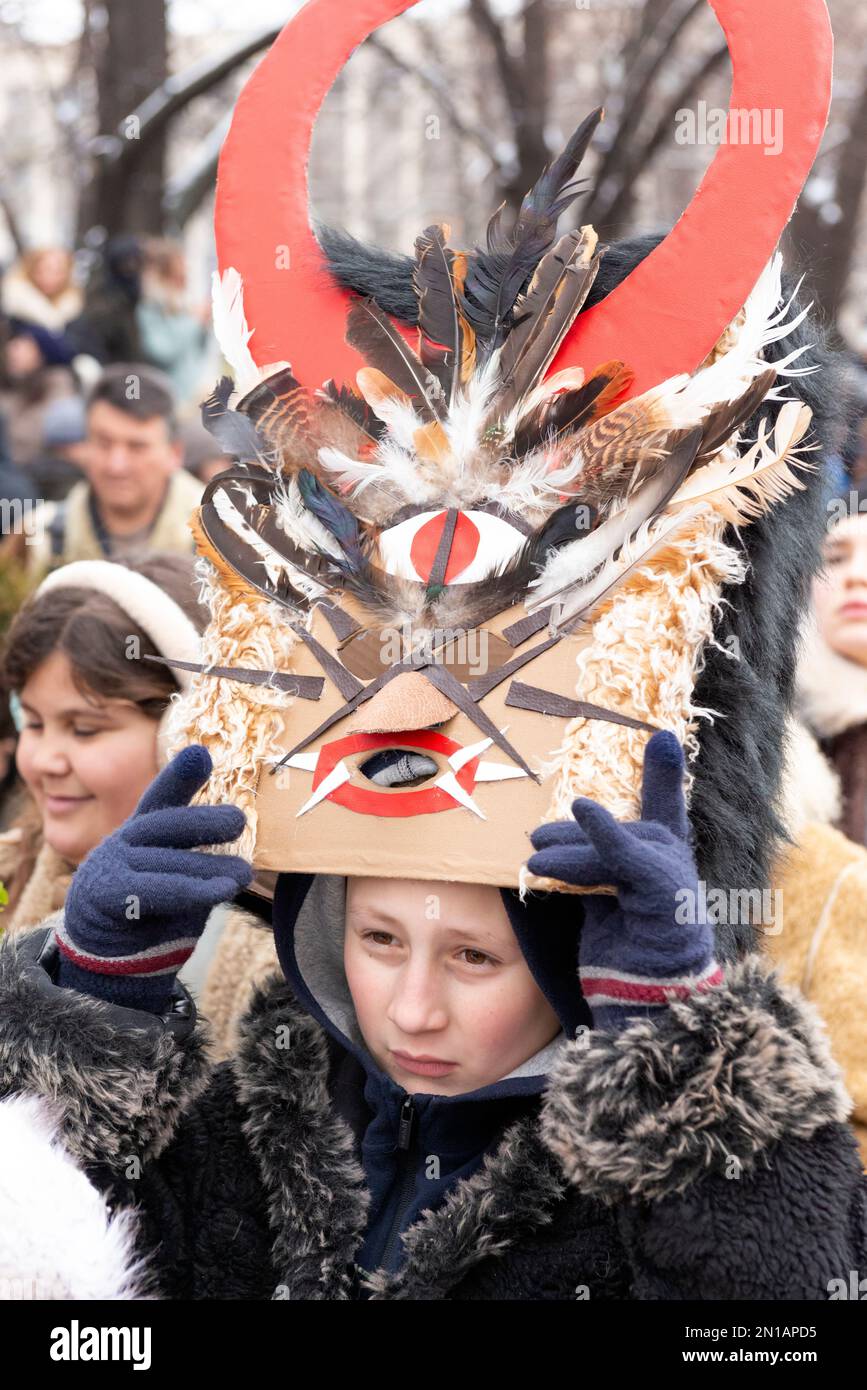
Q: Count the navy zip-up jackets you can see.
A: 1